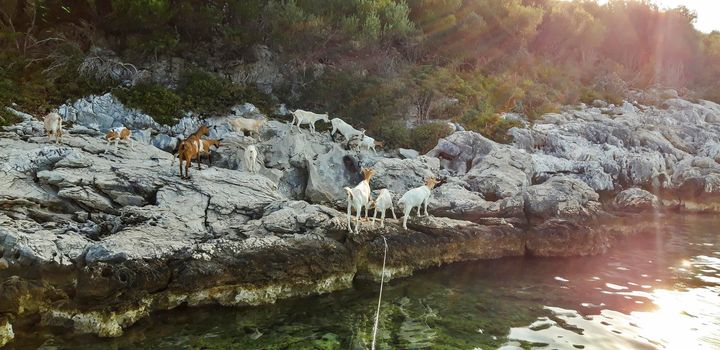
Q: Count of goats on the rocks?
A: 12